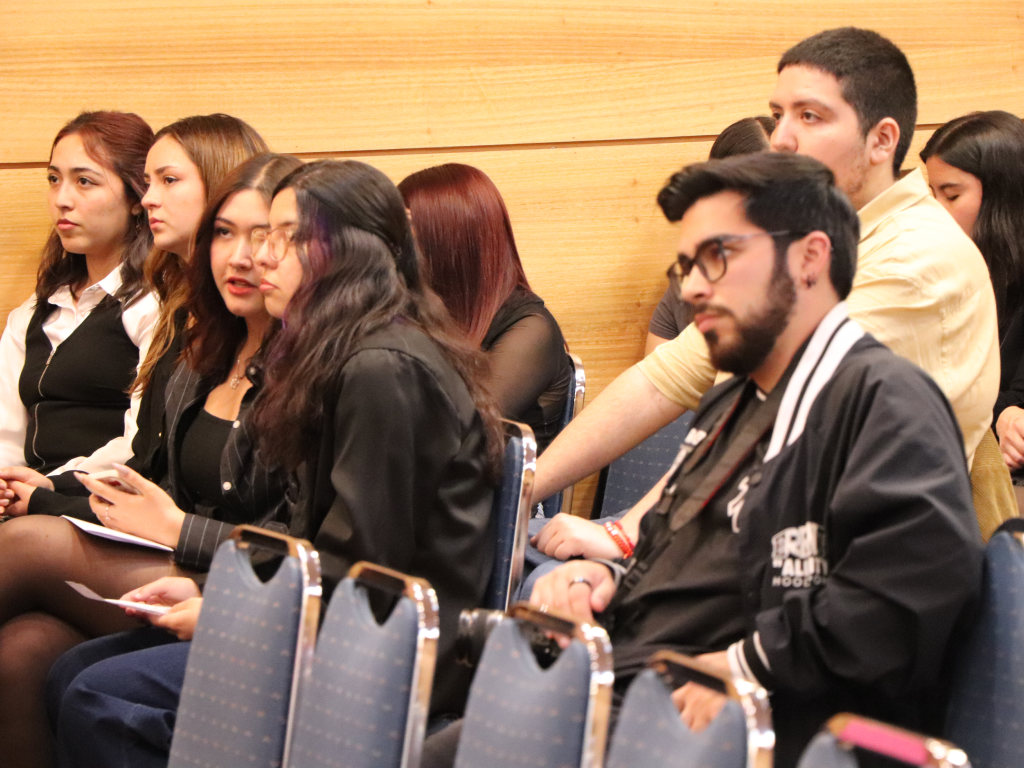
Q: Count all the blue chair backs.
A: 9